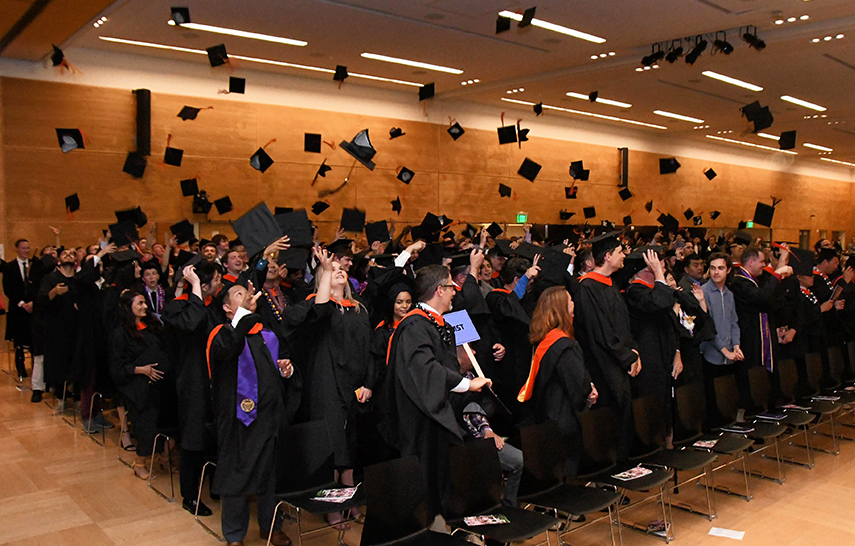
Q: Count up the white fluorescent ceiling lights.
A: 13